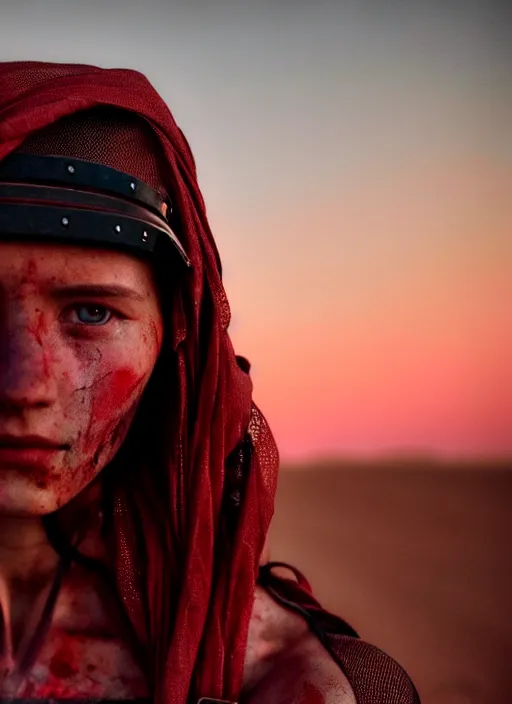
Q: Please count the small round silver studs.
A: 5